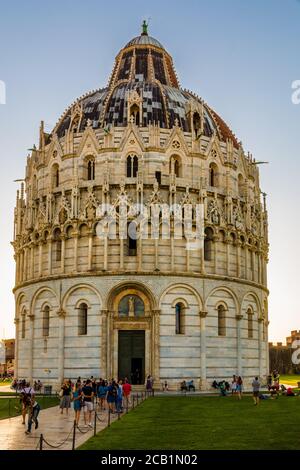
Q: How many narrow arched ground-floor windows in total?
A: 6